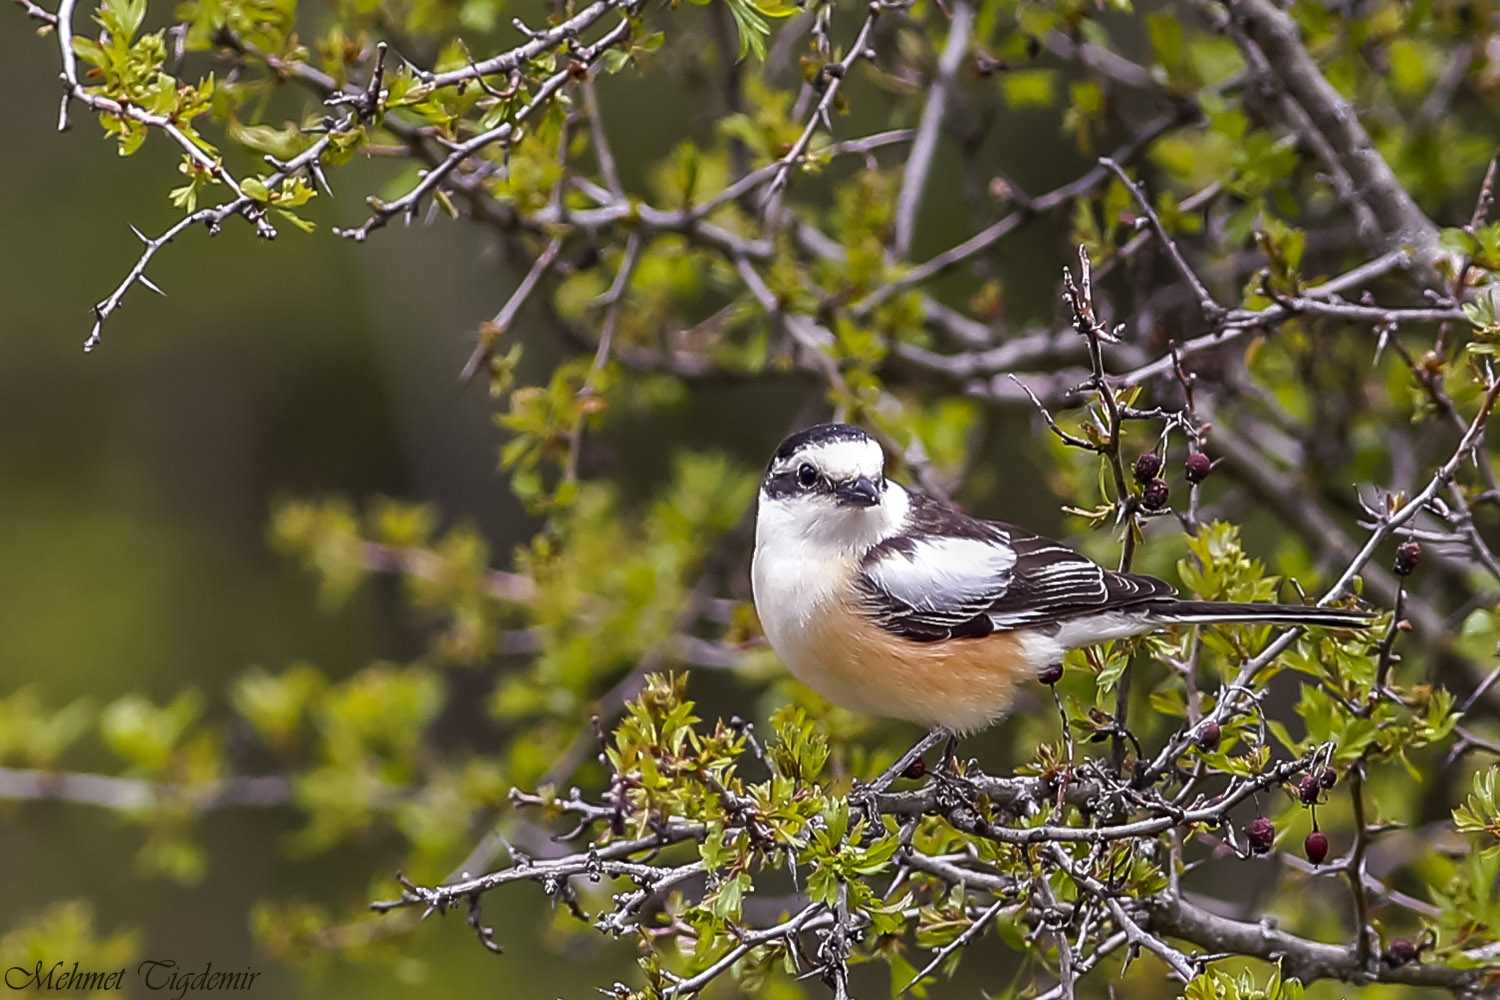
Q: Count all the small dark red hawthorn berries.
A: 12